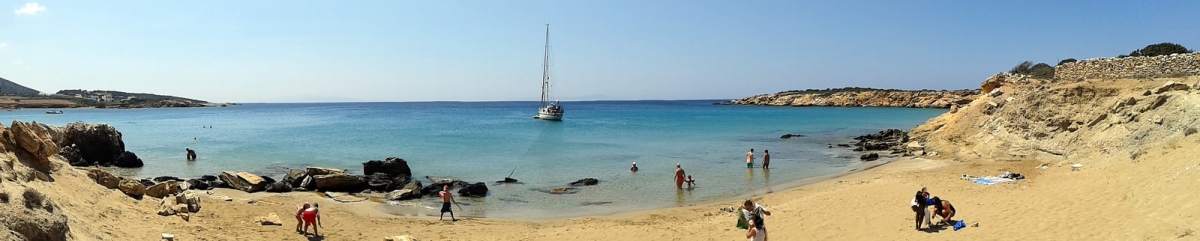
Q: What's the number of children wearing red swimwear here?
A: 2